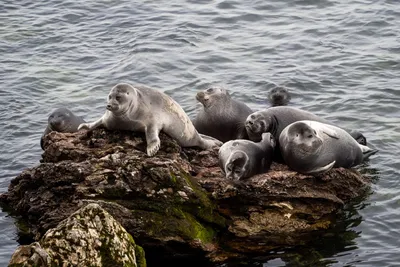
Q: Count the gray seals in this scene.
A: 7